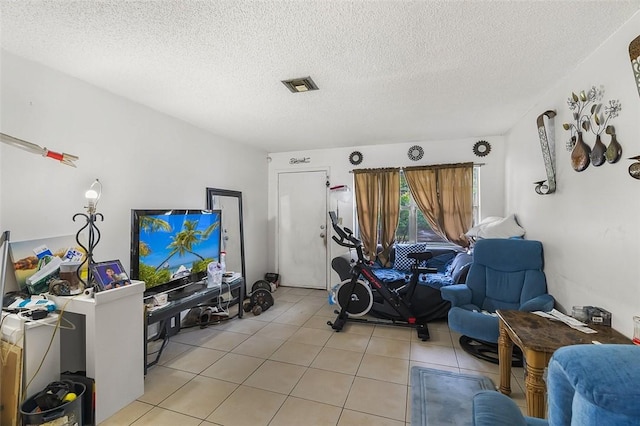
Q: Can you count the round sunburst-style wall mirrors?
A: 3